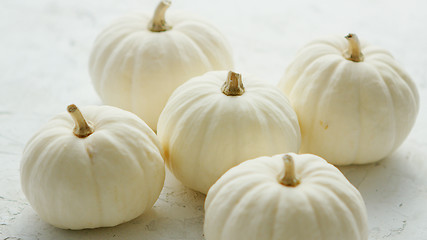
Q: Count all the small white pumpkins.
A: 5